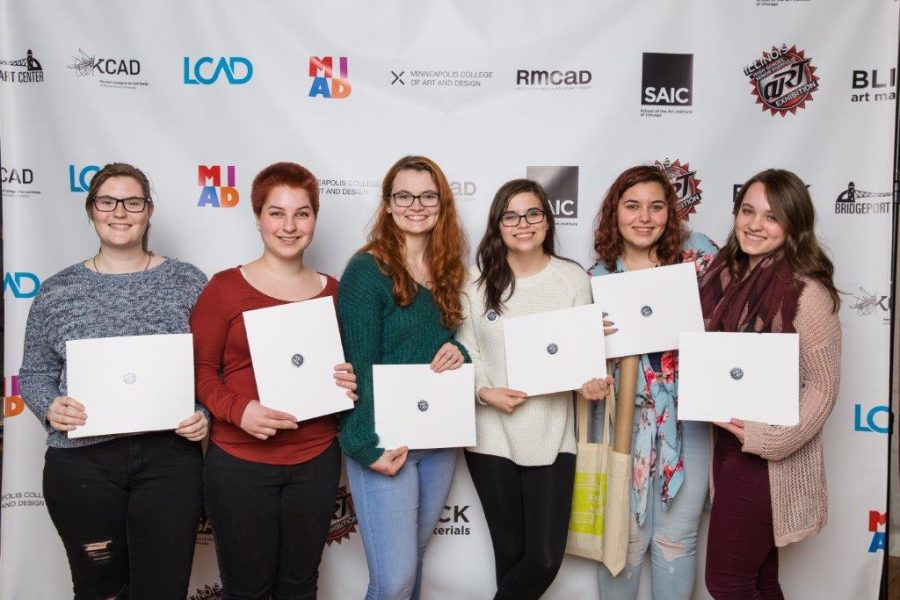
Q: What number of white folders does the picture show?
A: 6